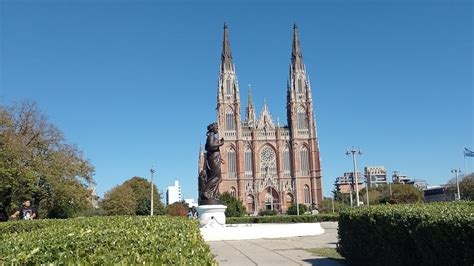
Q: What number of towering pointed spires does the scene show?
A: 2